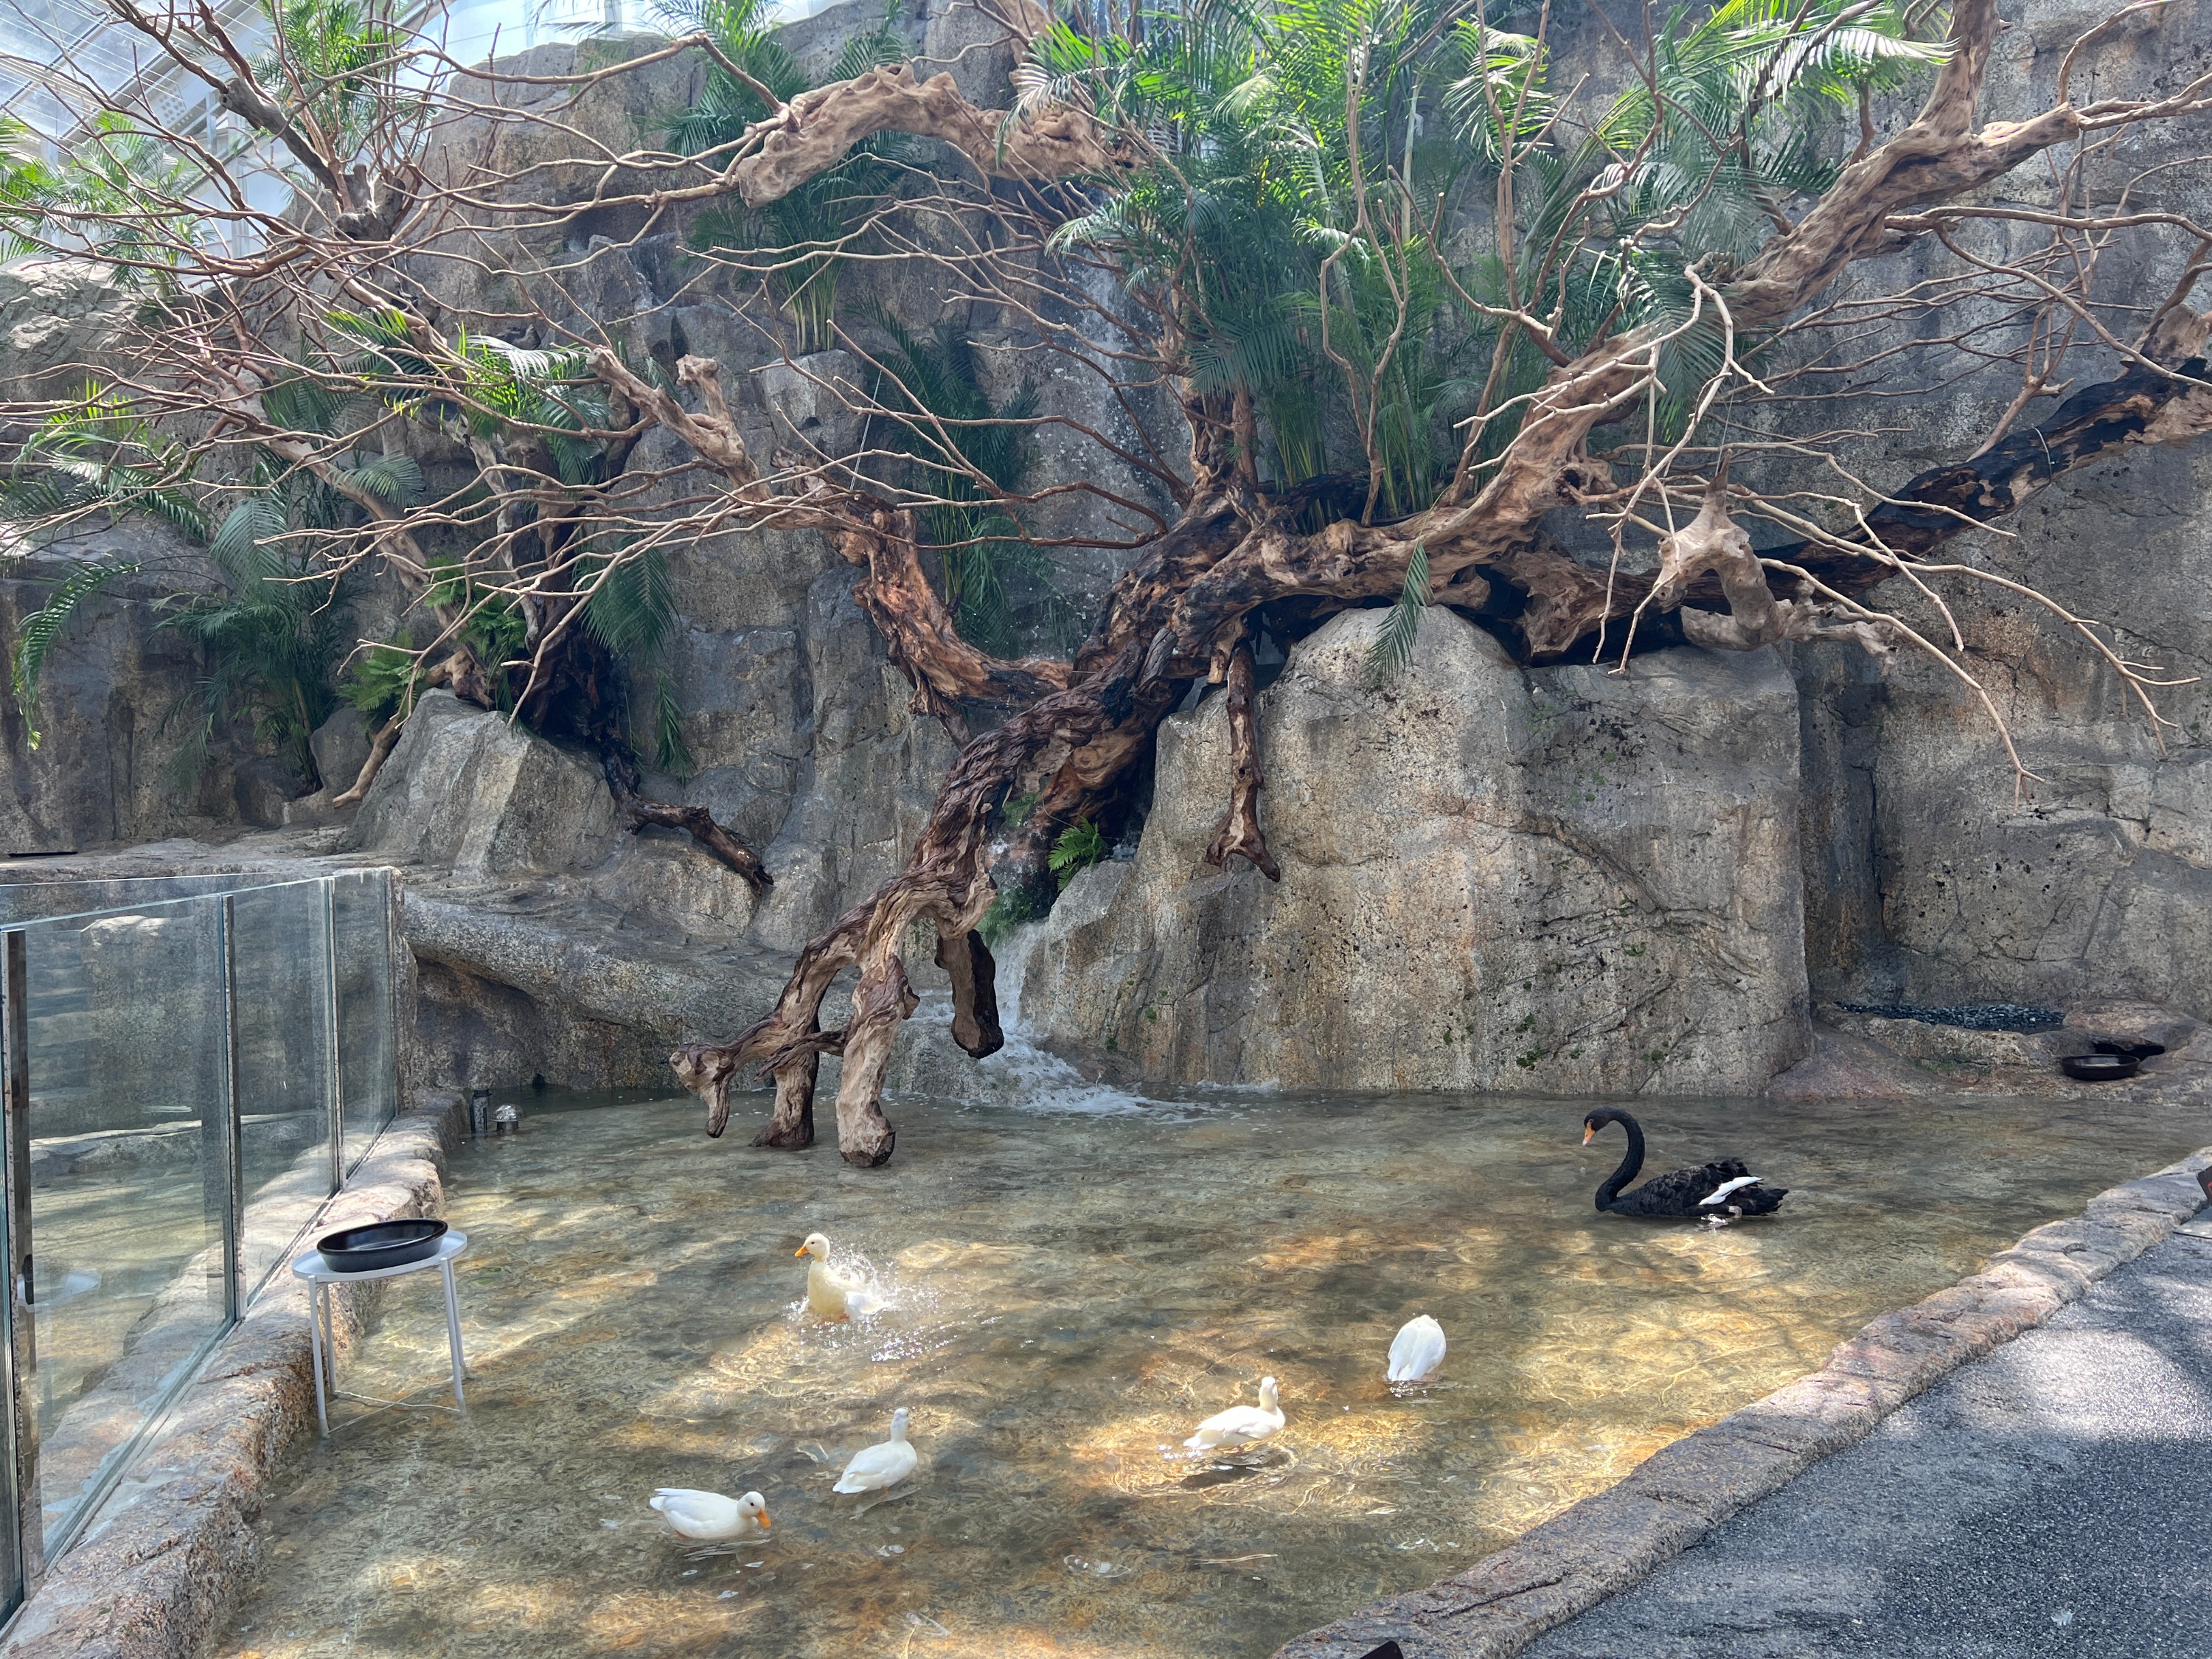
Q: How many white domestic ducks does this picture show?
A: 5